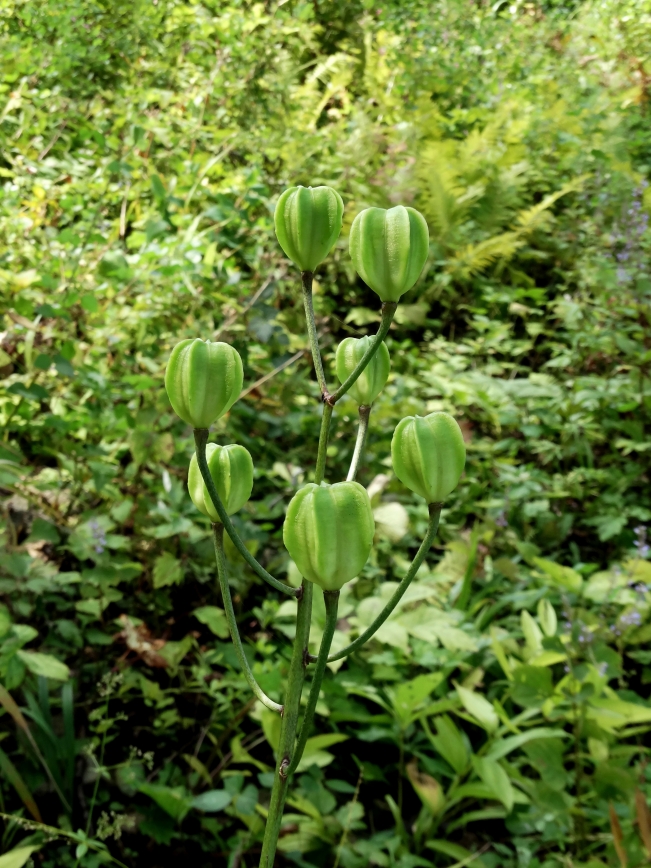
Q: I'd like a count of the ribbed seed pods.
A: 7